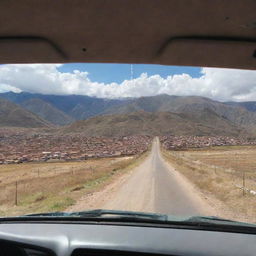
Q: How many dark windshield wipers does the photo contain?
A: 2